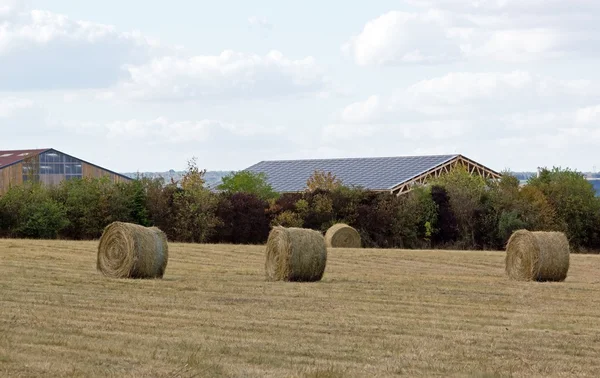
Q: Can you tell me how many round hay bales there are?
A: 4